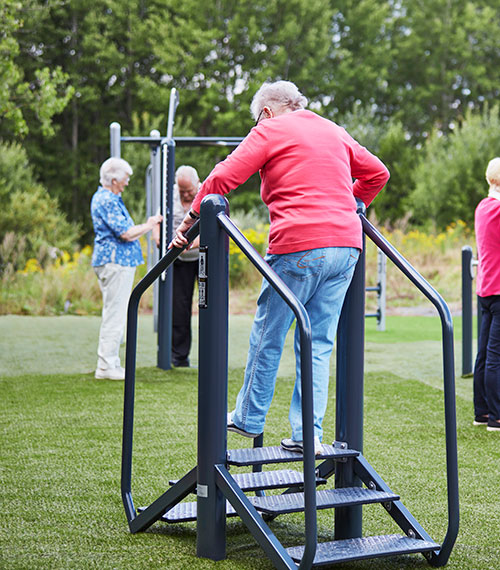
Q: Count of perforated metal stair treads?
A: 5